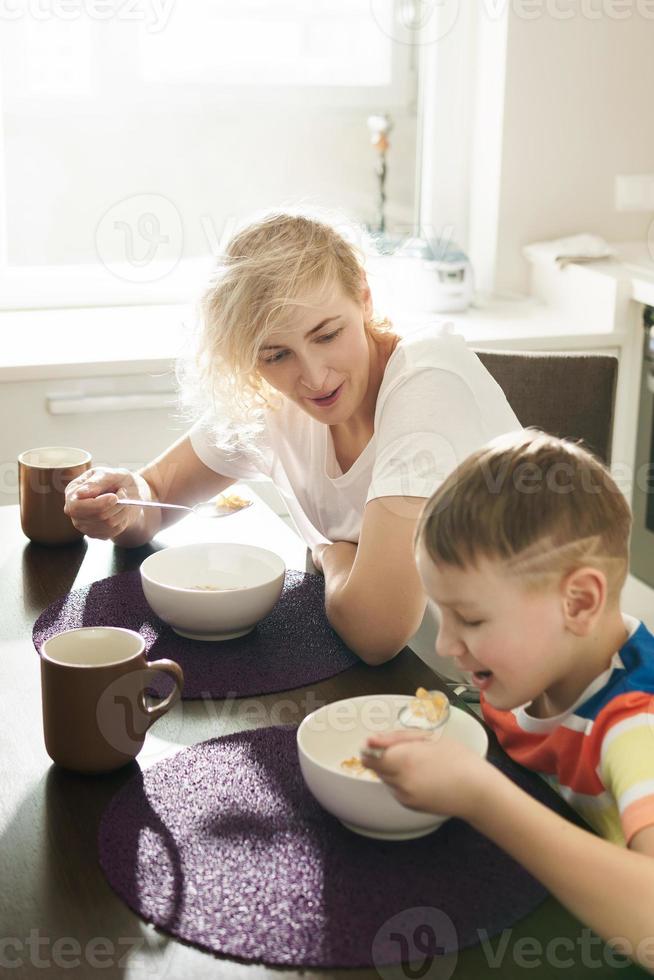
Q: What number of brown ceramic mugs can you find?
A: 2